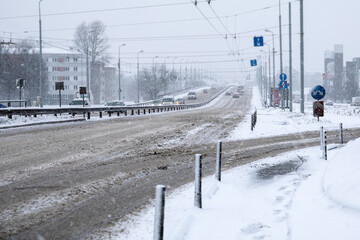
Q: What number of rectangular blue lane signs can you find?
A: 2